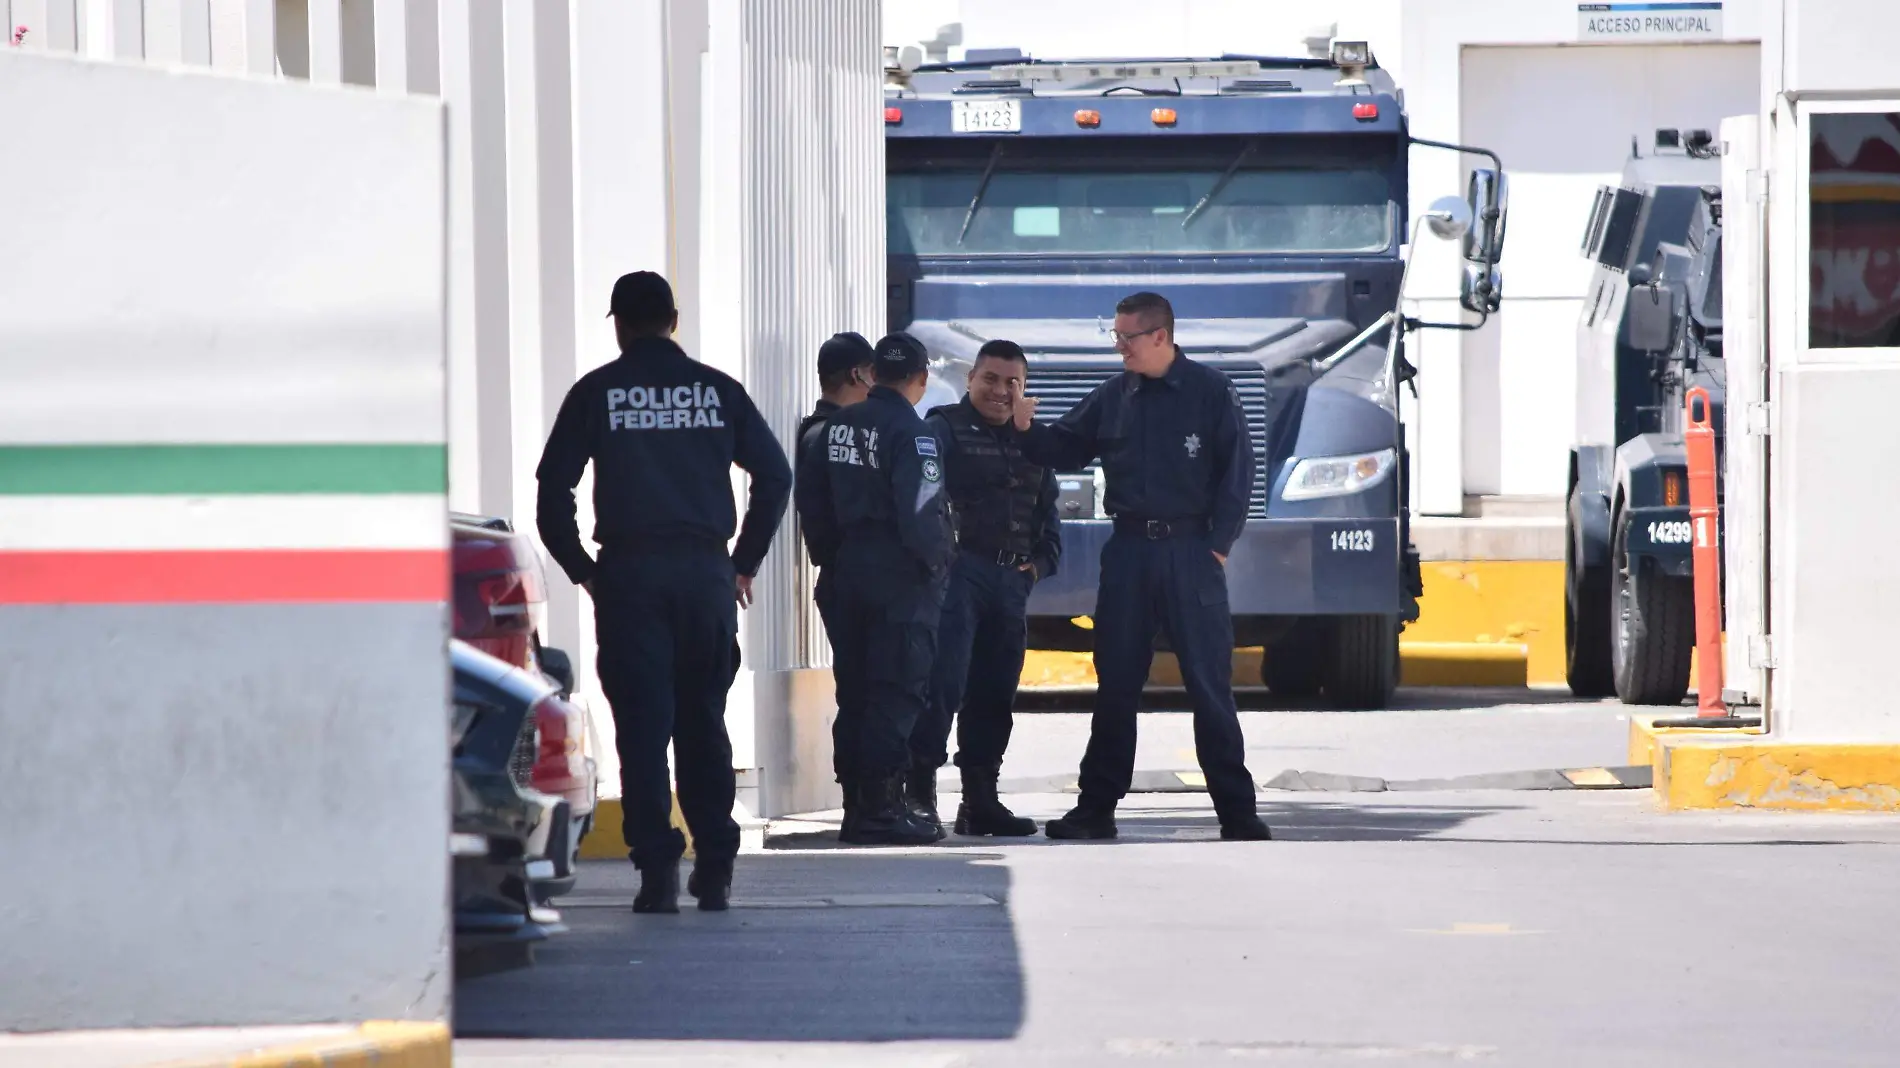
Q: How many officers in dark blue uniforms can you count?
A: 5